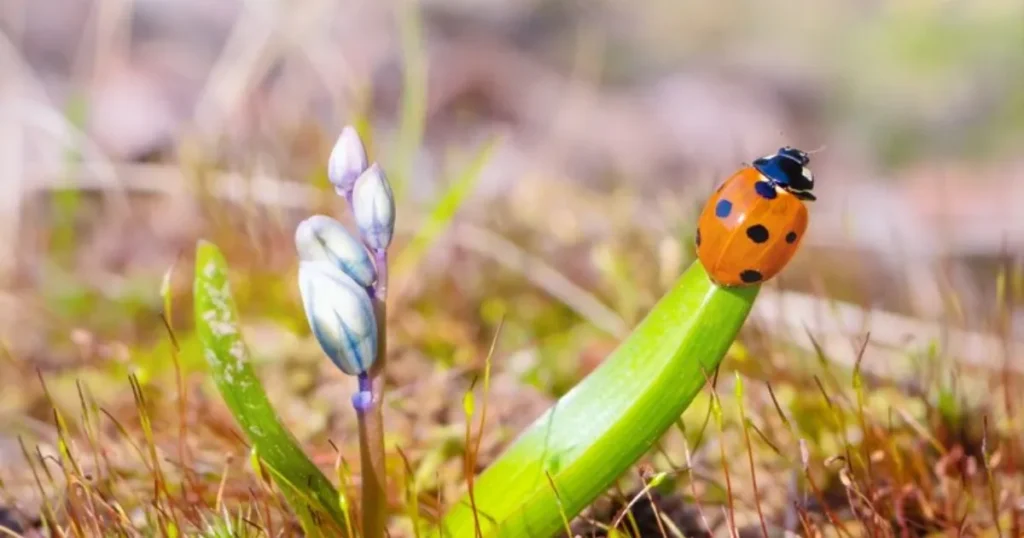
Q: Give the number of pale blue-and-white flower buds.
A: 4